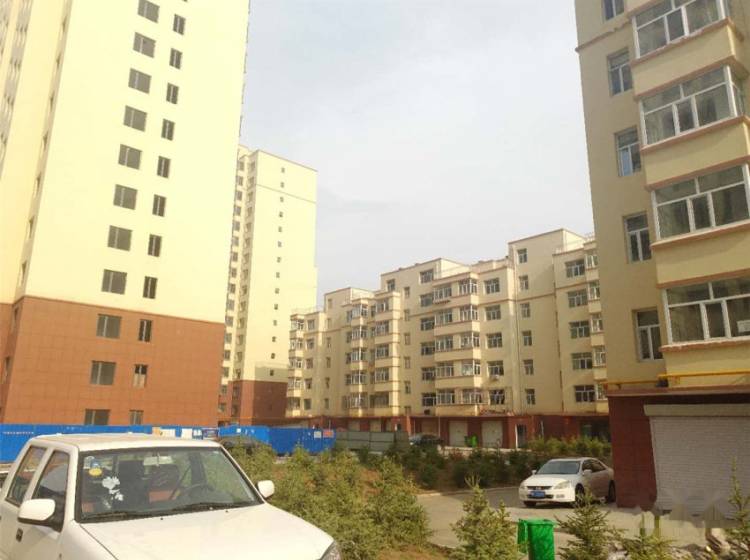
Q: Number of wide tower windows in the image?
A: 11